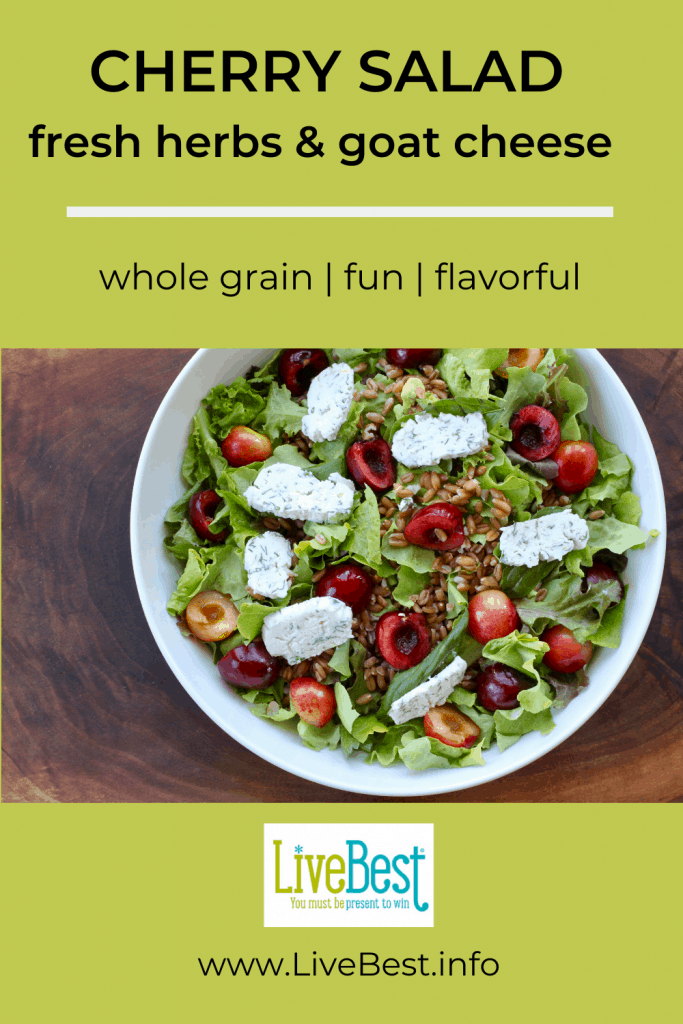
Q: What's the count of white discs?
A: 7